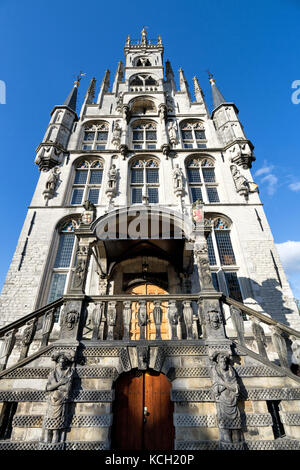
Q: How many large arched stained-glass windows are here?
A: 8